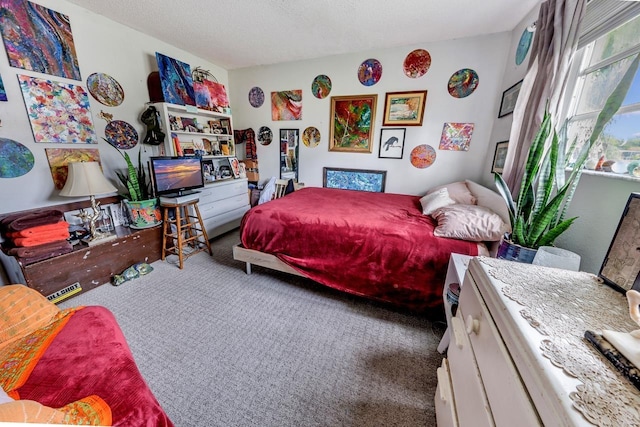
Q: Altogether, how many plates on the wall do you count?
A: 12